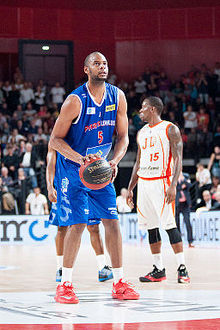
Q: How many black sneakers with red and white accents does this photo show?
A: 2